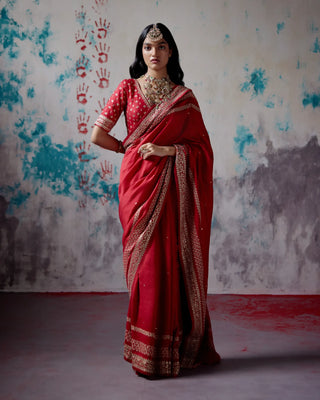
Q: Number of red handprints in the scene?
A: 15